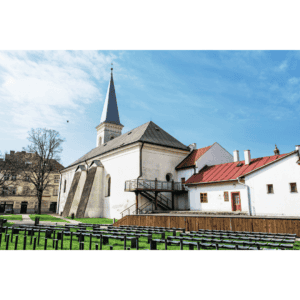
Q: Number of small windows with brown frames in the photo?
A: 4